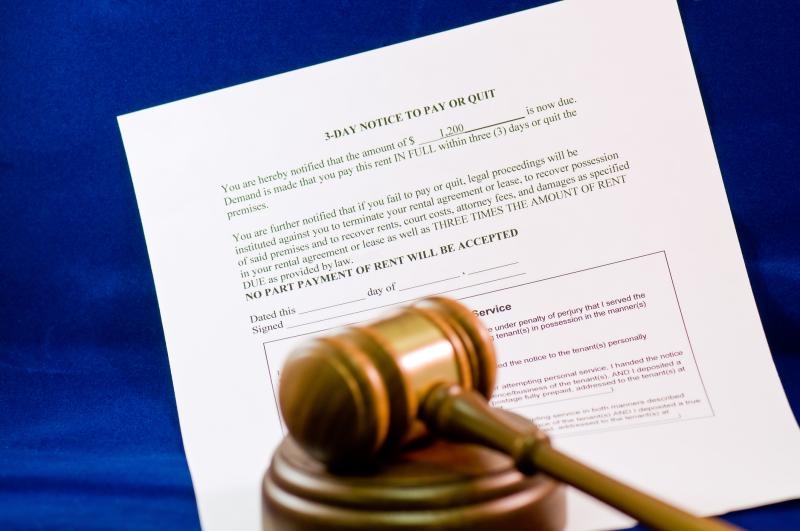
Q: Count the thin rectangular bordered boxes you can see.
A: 1